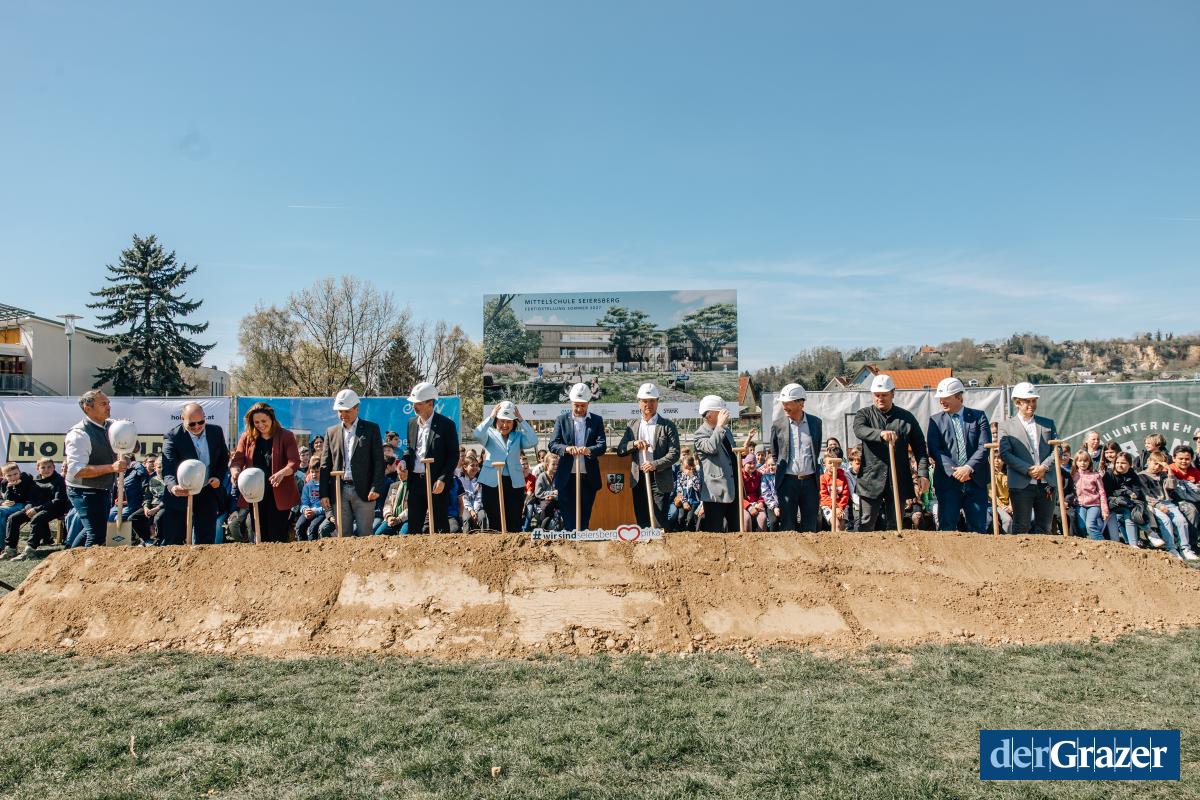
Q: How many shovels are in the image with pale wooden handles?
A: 13